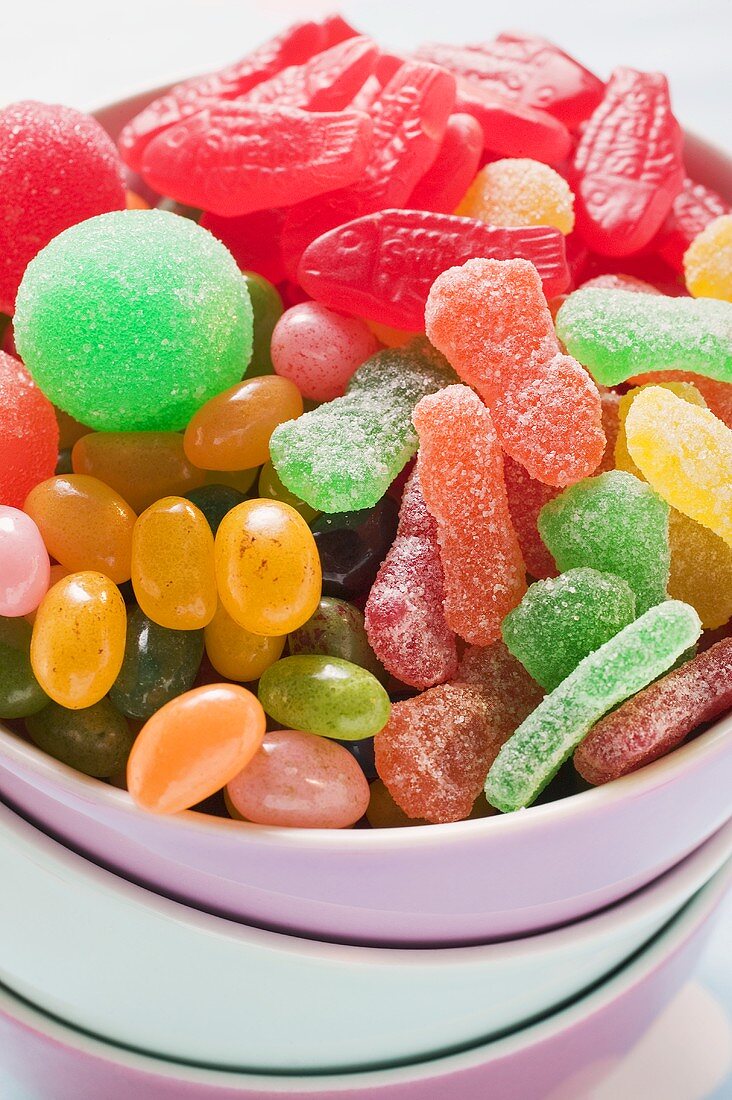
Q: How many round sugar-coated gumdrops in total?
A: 3